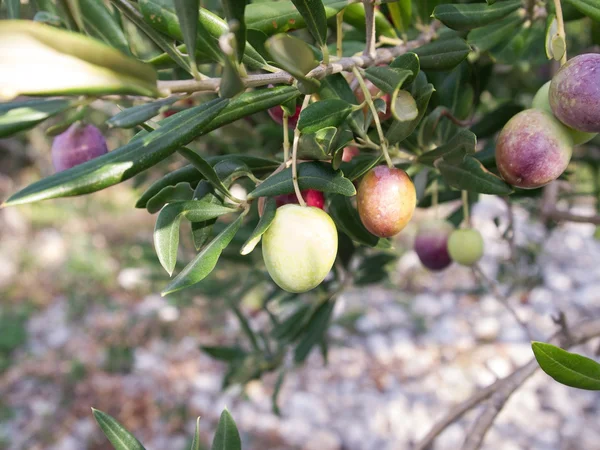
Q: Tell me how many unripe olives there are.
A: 3